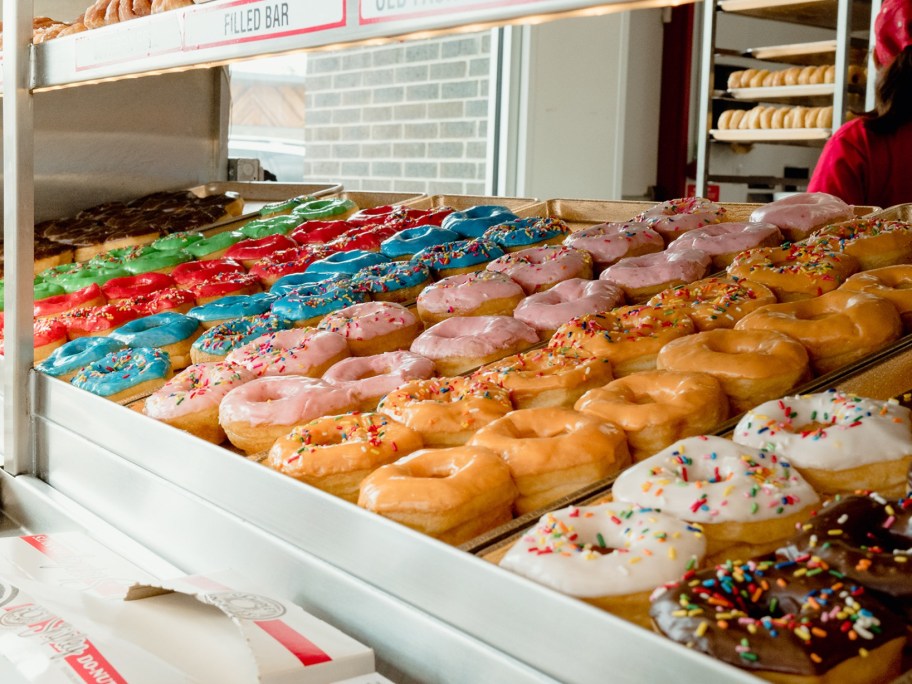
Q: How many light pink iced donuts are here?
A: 14